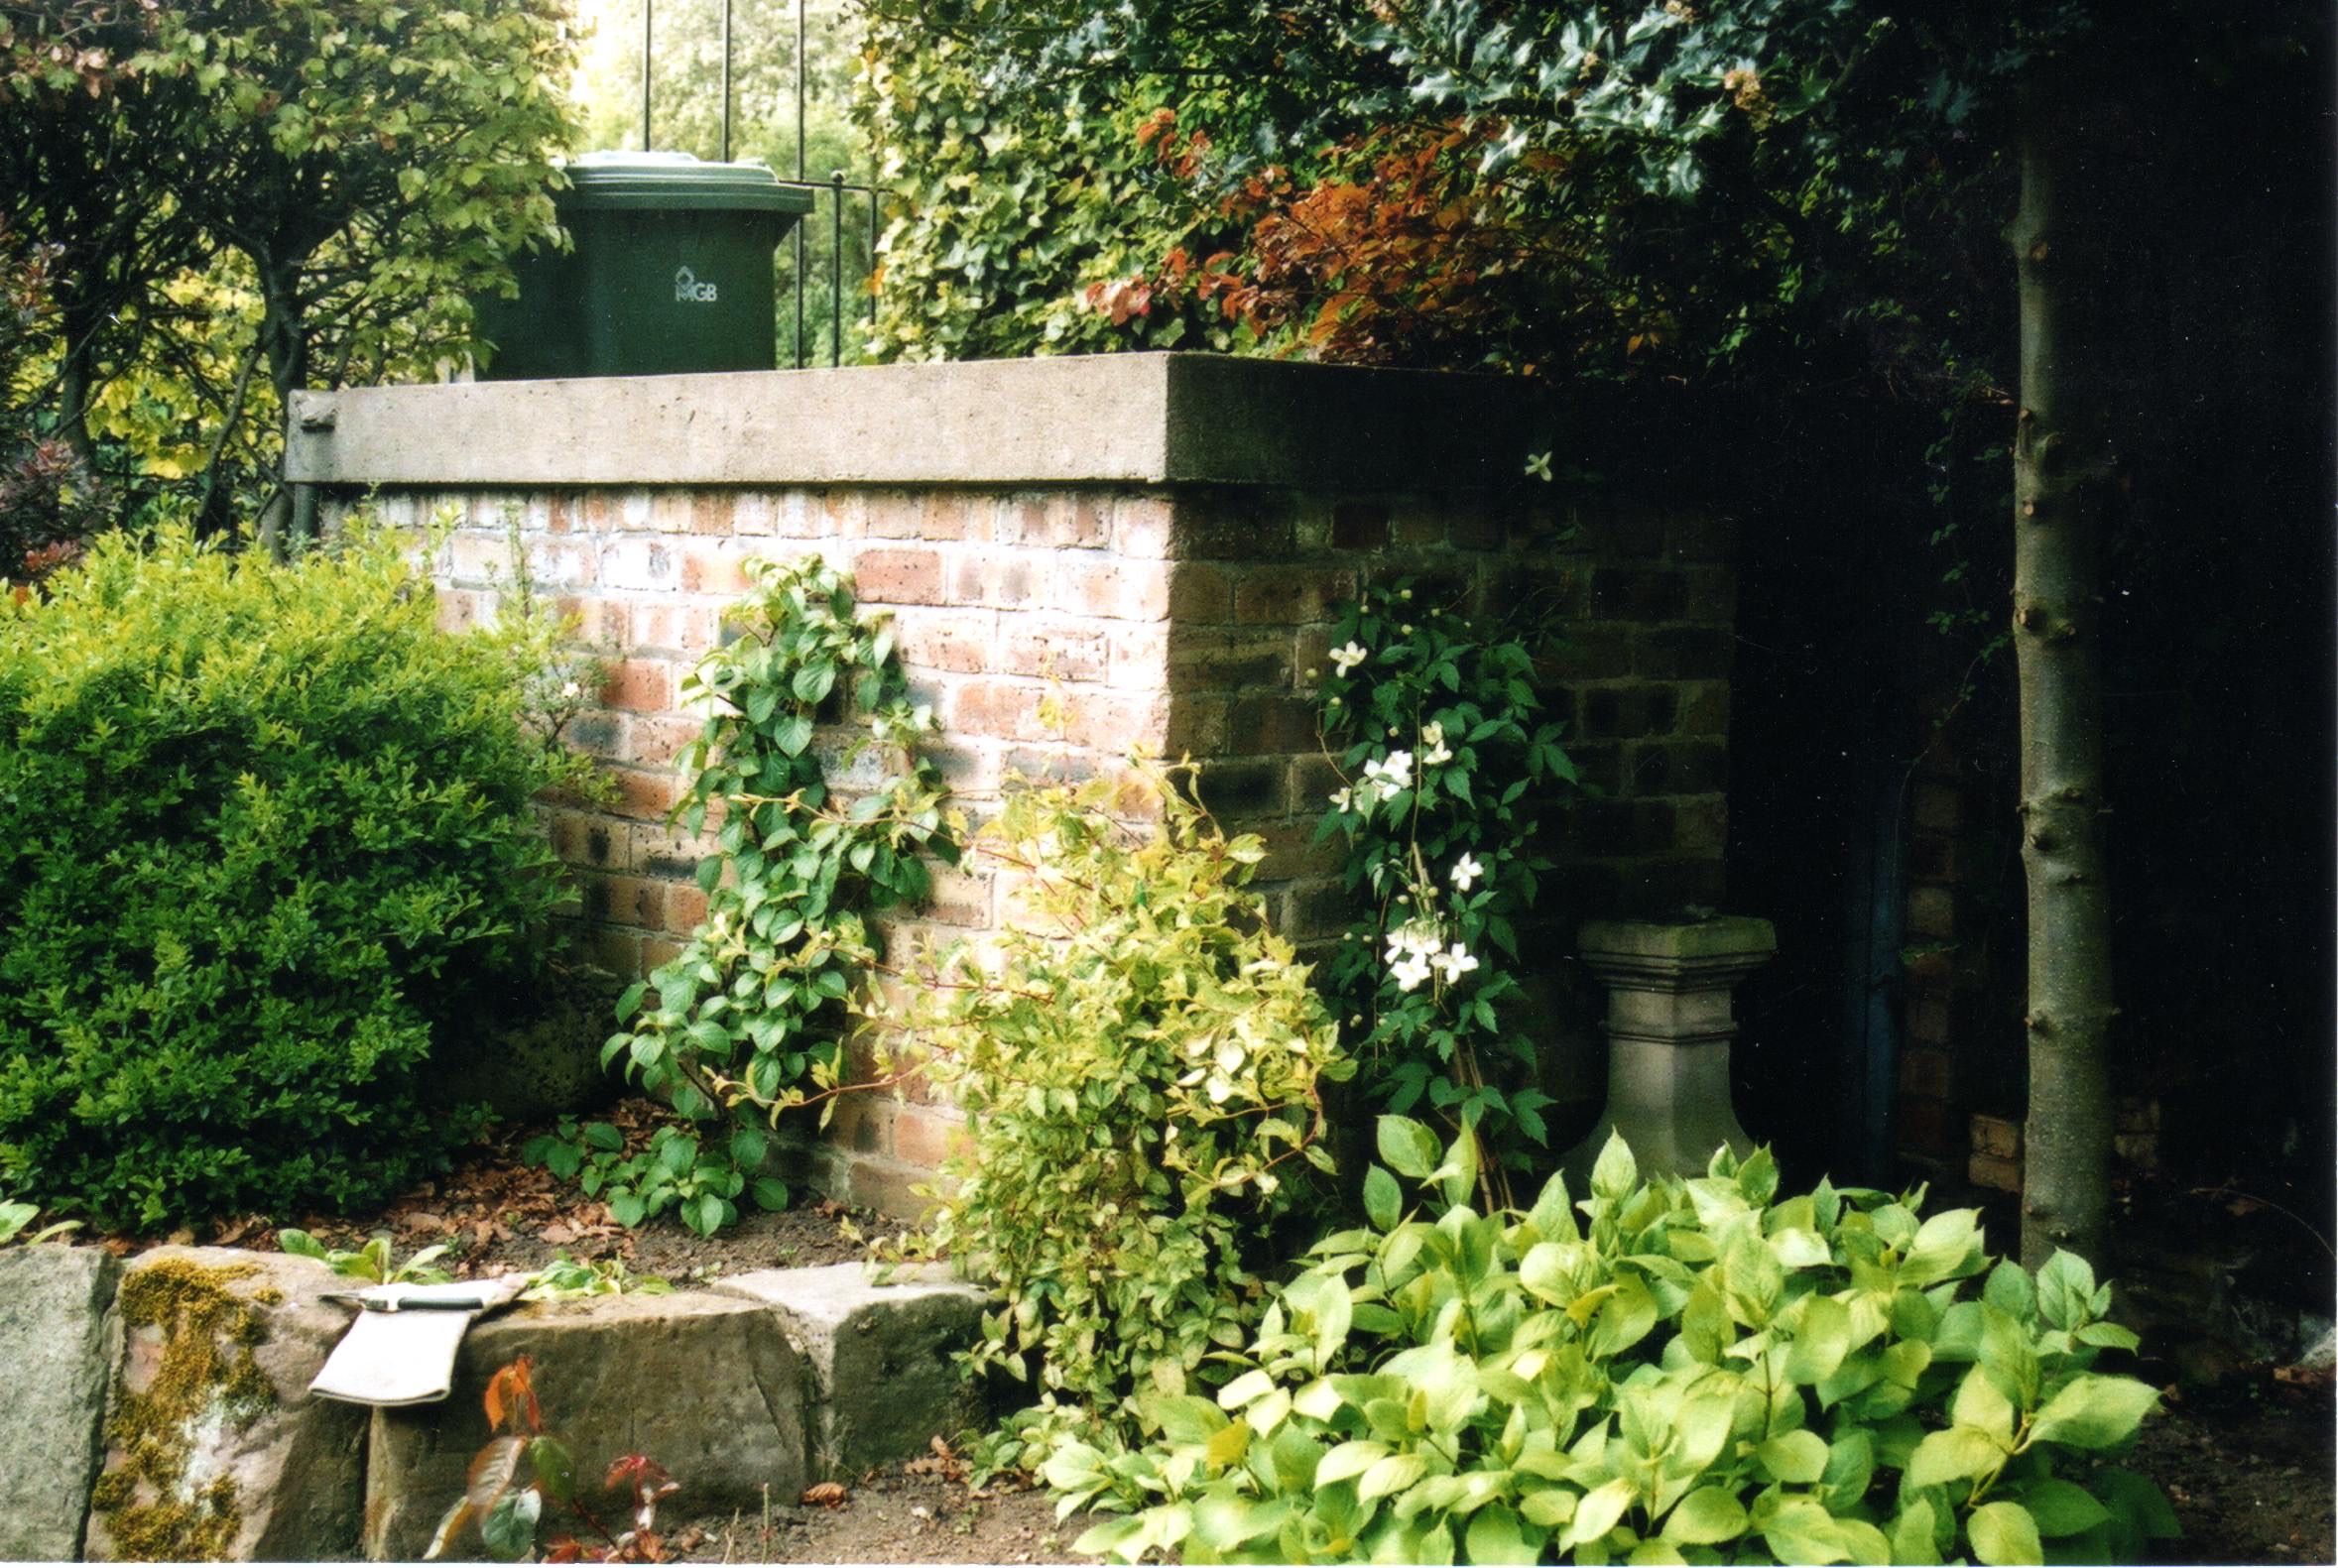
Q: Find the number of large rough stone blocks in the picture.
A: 4